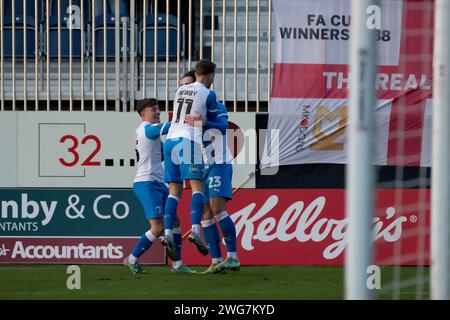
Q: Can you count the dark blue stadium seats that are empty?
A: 4